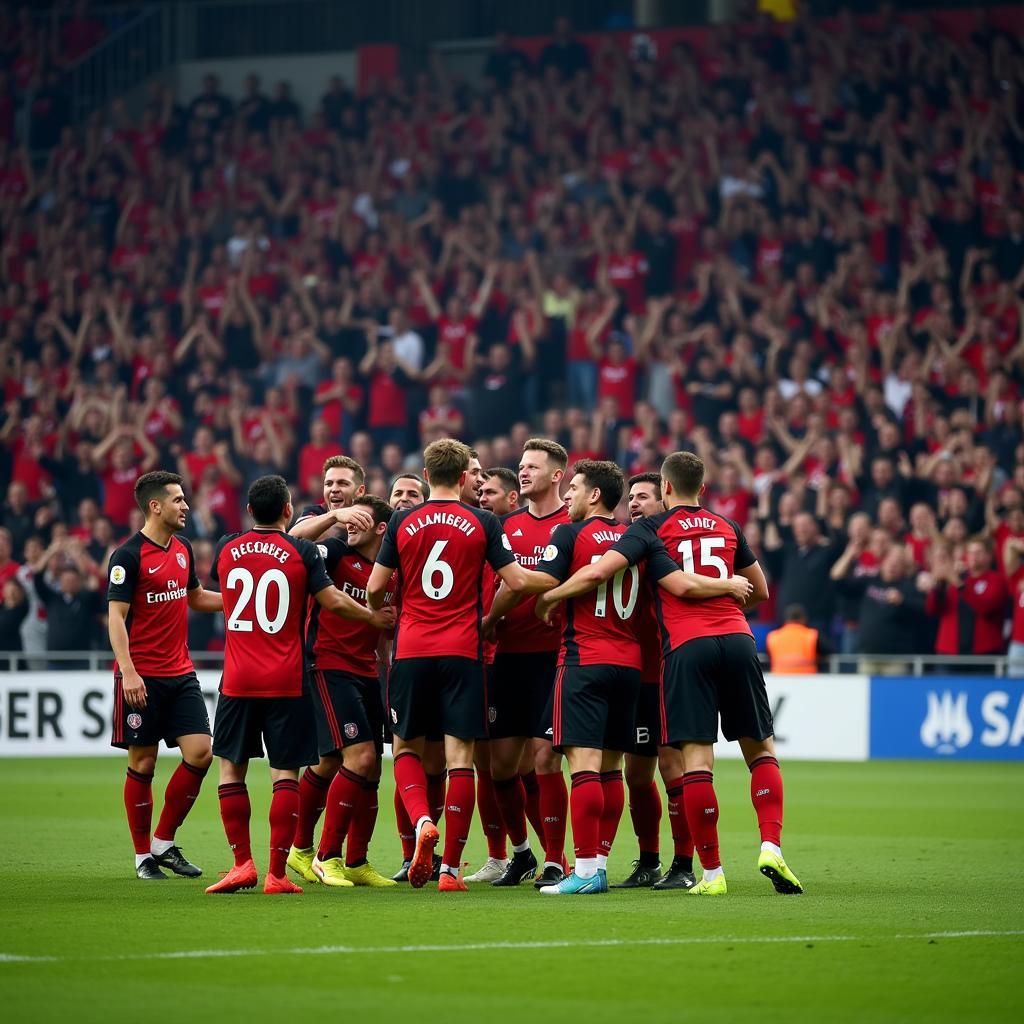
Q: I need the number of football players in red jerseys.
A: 12